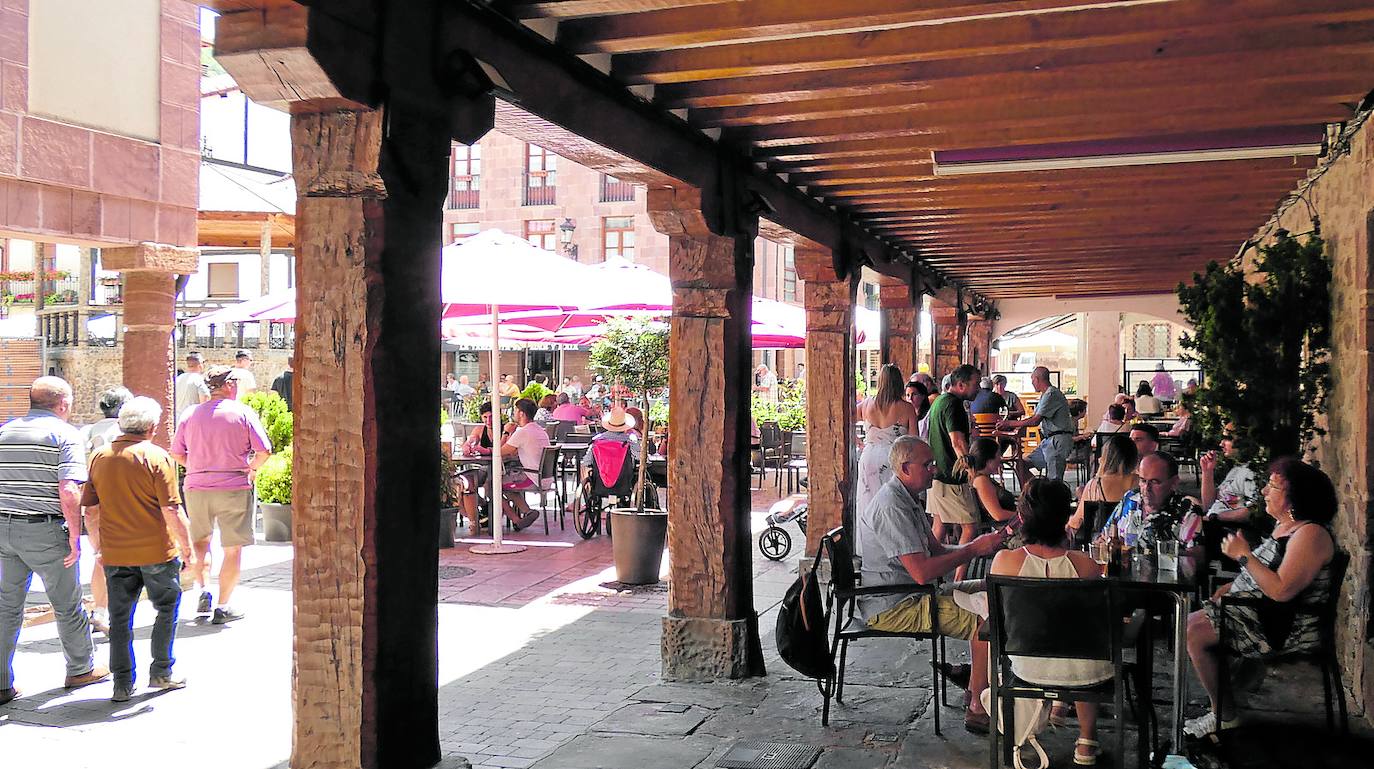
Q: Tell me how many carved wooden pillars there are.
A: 6